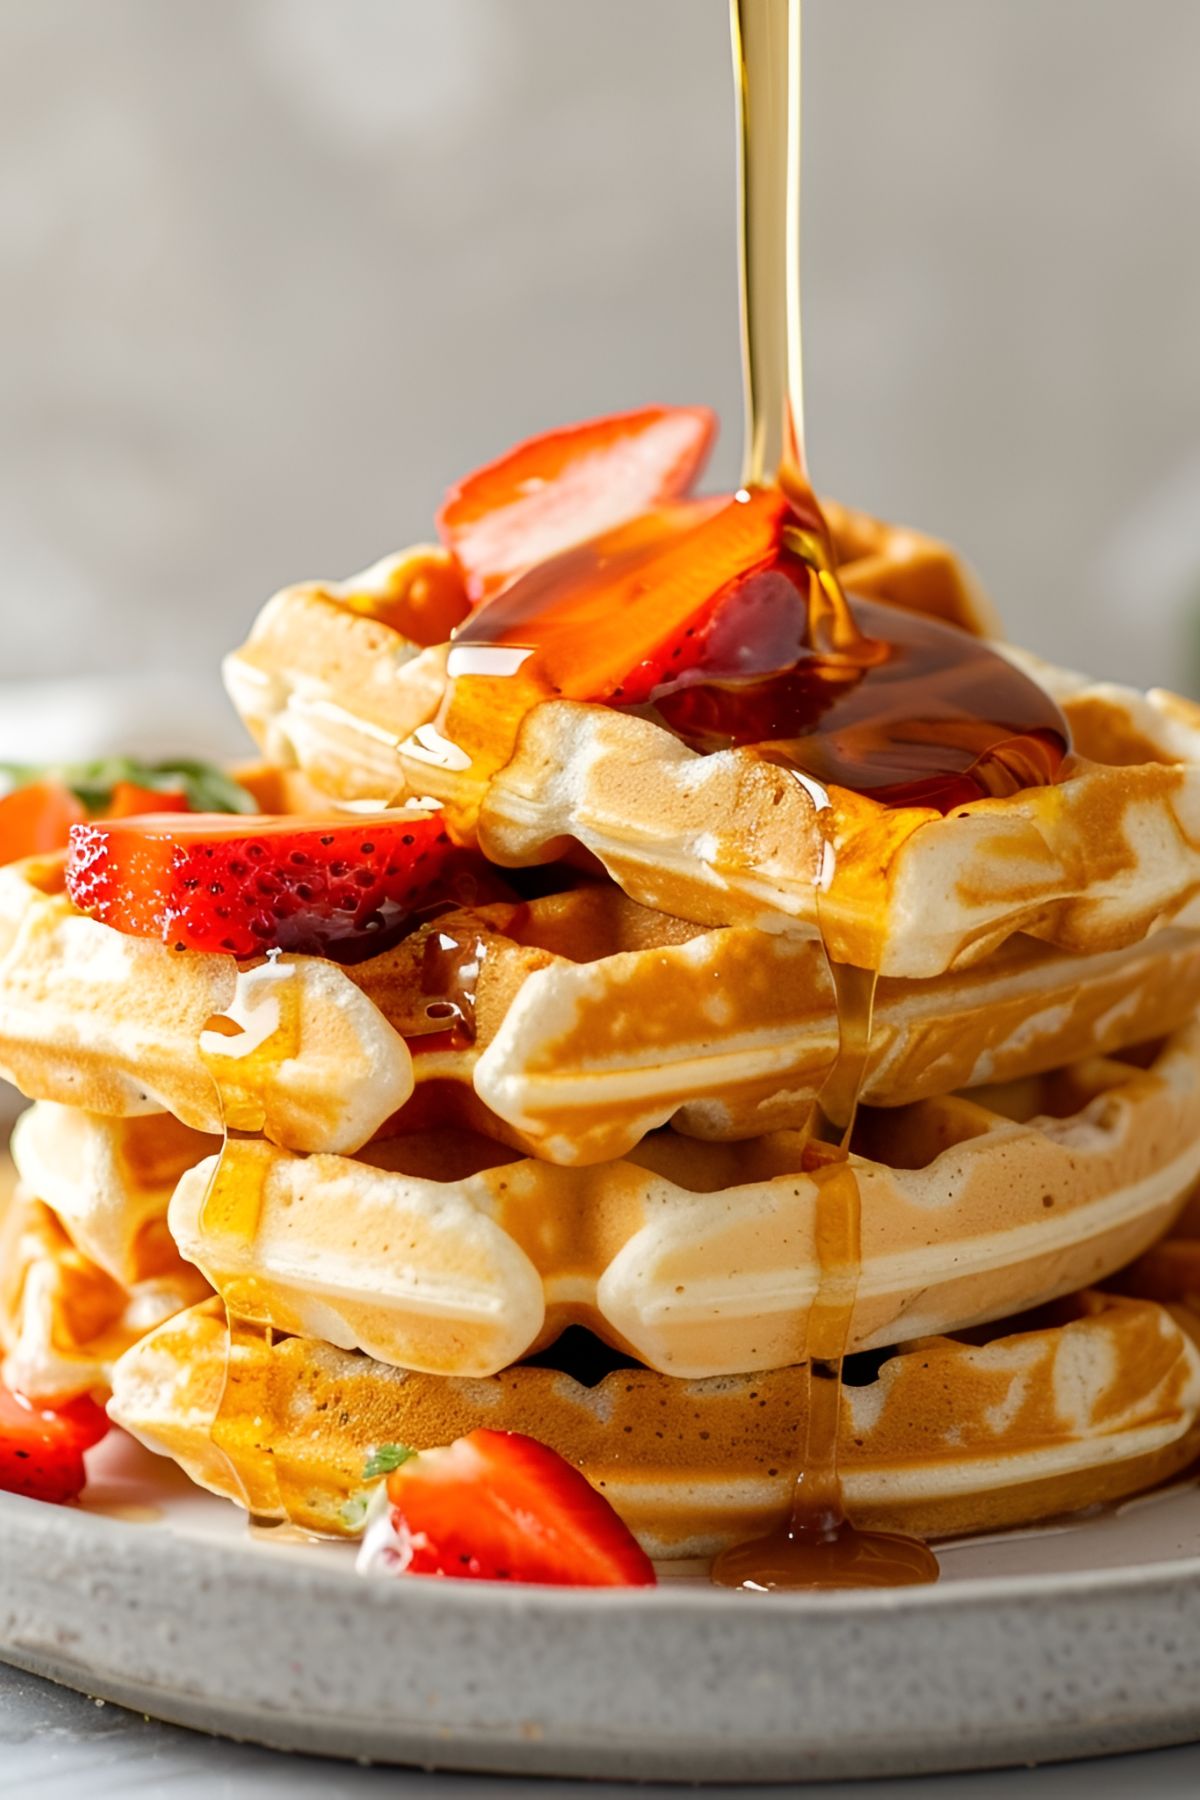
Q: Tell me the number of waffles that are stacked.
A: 4